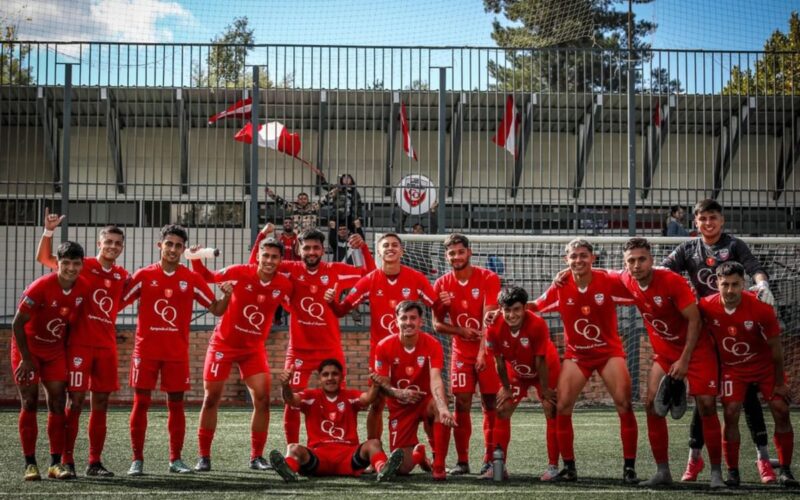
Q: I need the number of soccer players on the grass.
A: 14